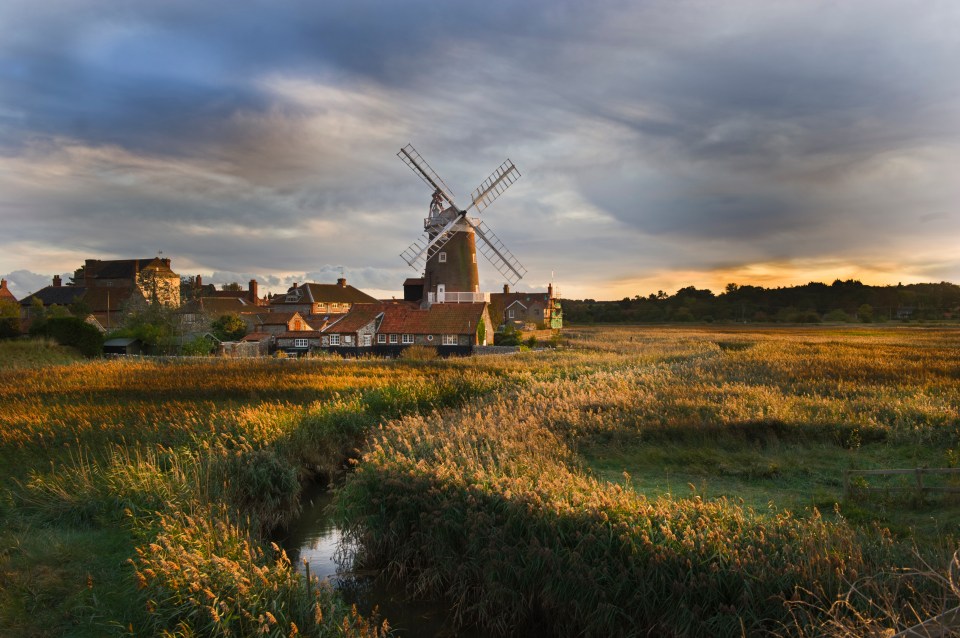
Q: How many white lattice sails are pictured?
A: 4